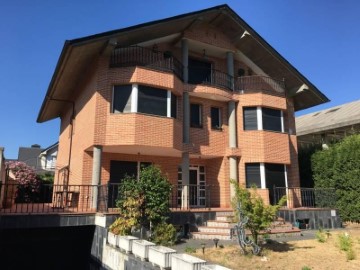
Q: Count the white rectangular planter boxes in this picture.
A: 6